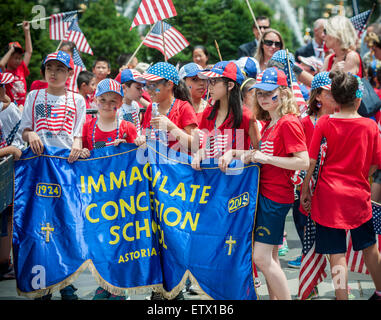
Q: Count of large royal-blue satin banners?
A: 1